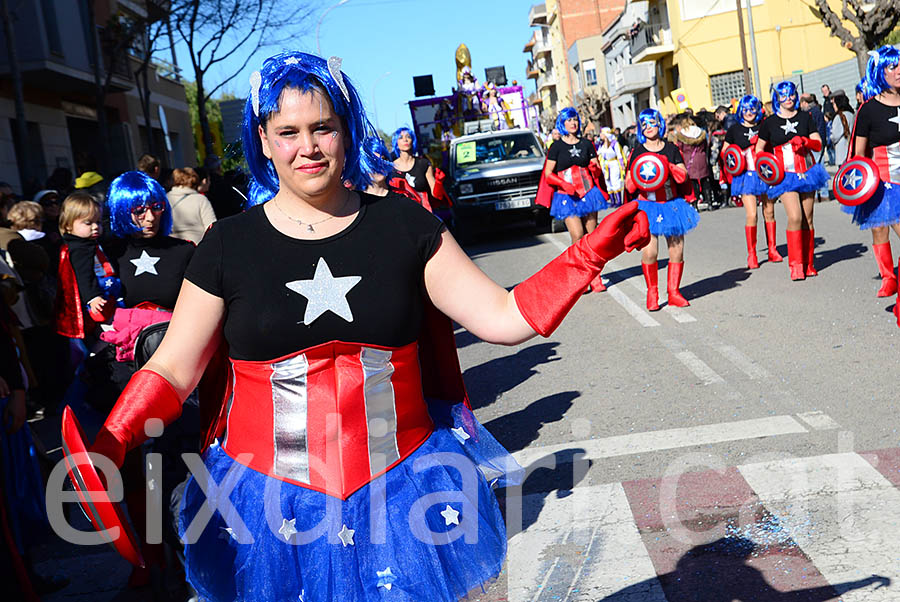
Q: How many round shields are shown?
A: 5